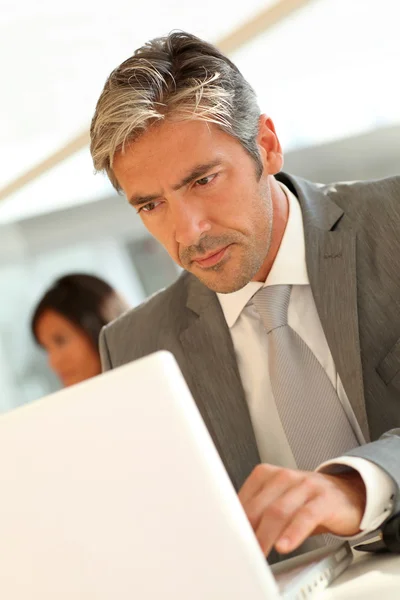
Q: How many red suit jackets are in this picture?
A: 0